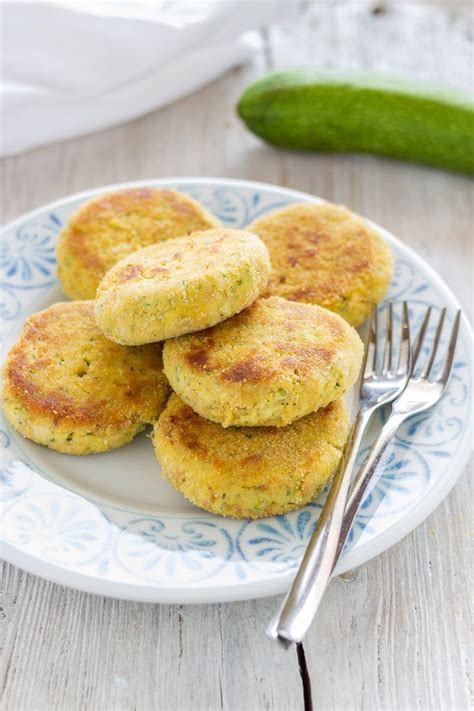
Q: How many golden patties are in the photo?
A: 6